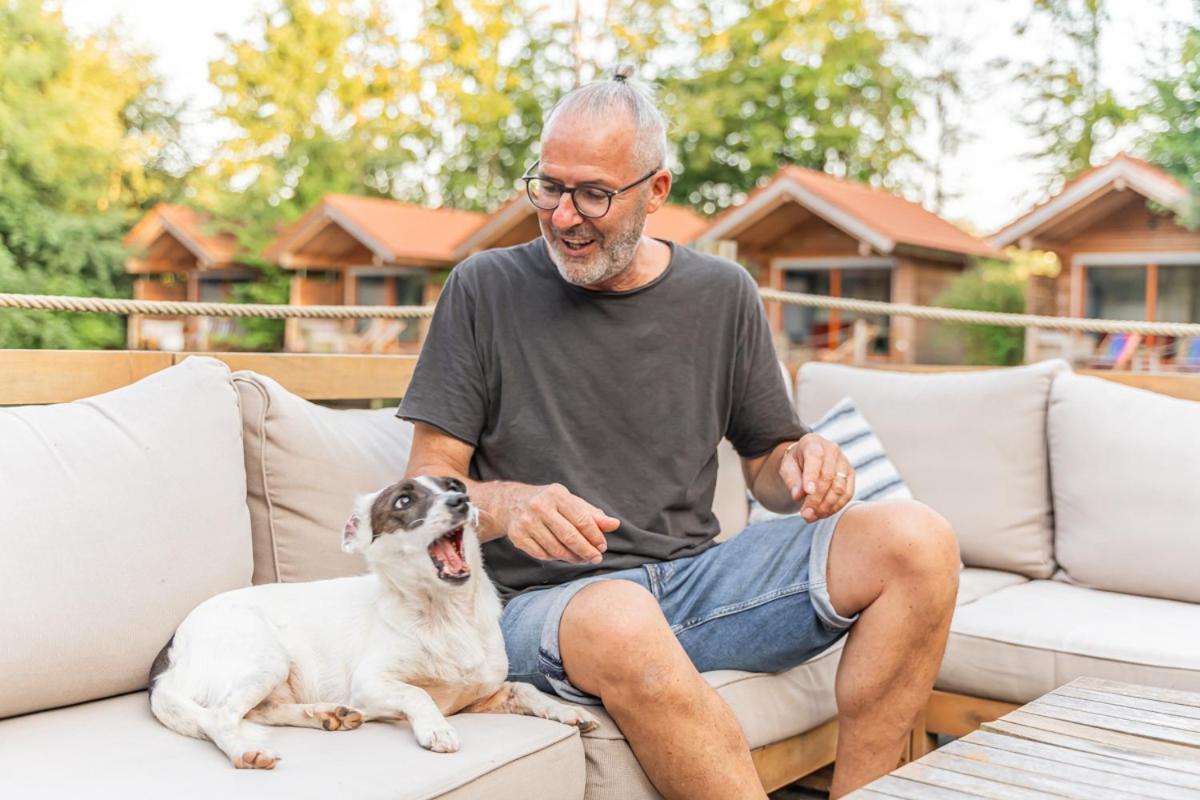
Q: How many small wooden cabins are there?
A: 5